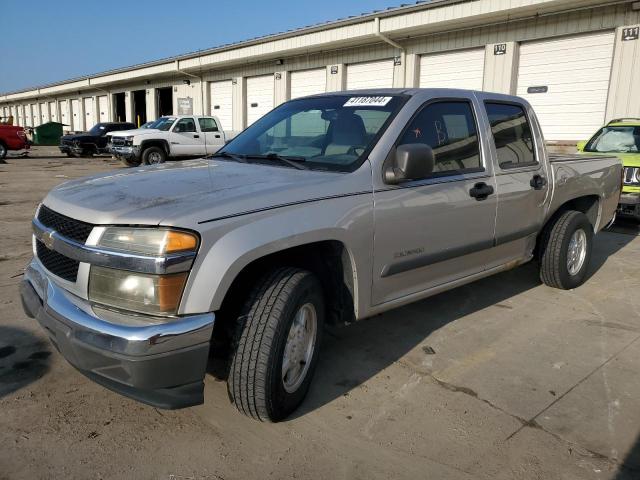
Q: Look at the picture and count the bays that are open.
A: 3